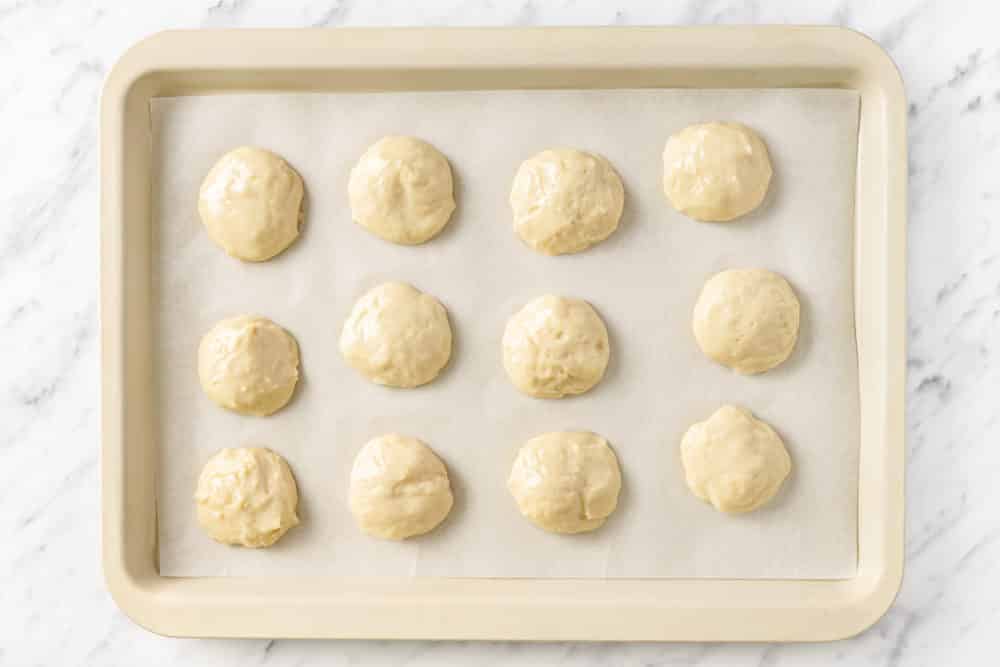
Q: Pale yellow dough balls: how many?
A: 12